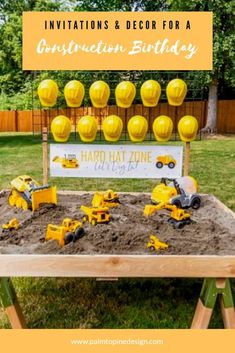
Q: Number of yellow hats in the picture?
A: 12